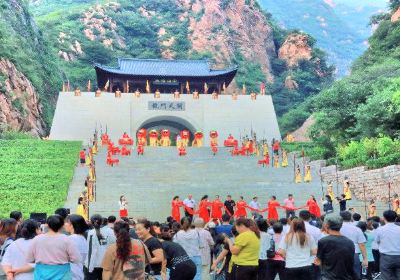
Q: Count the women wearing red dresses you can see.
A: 6